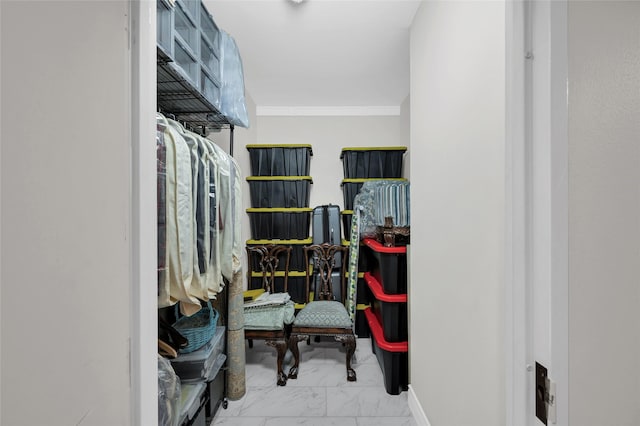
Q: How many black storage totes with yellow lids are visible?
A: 12